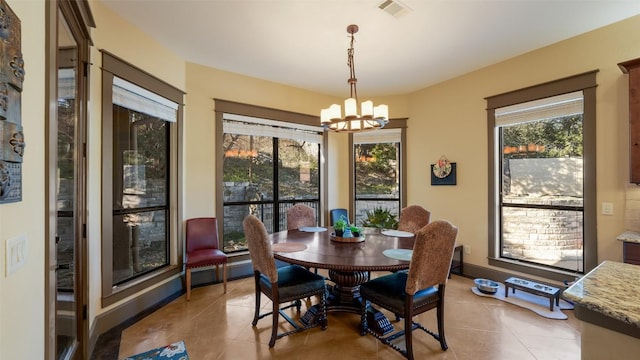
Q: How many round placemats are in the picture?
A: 4